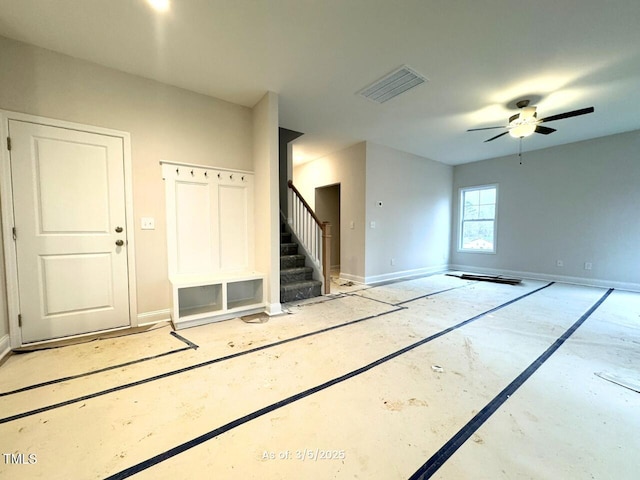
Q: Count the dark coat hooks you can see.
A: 6